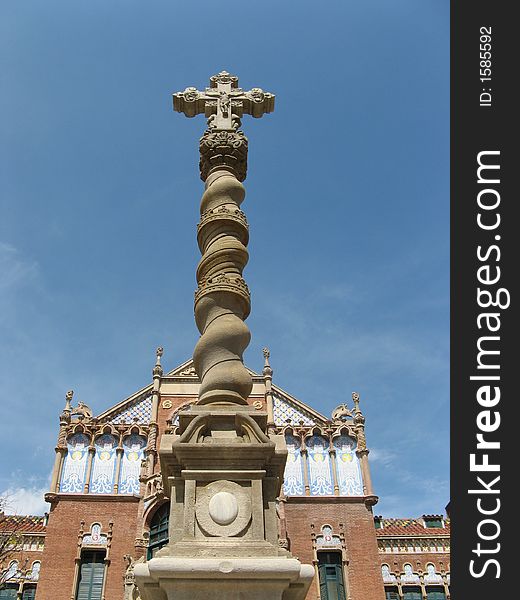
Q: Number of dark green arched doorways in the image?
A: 1